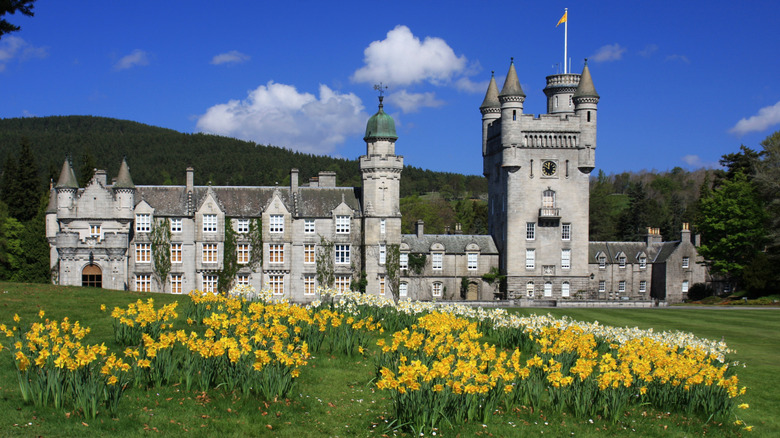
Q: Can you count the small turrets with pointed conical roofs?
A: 5